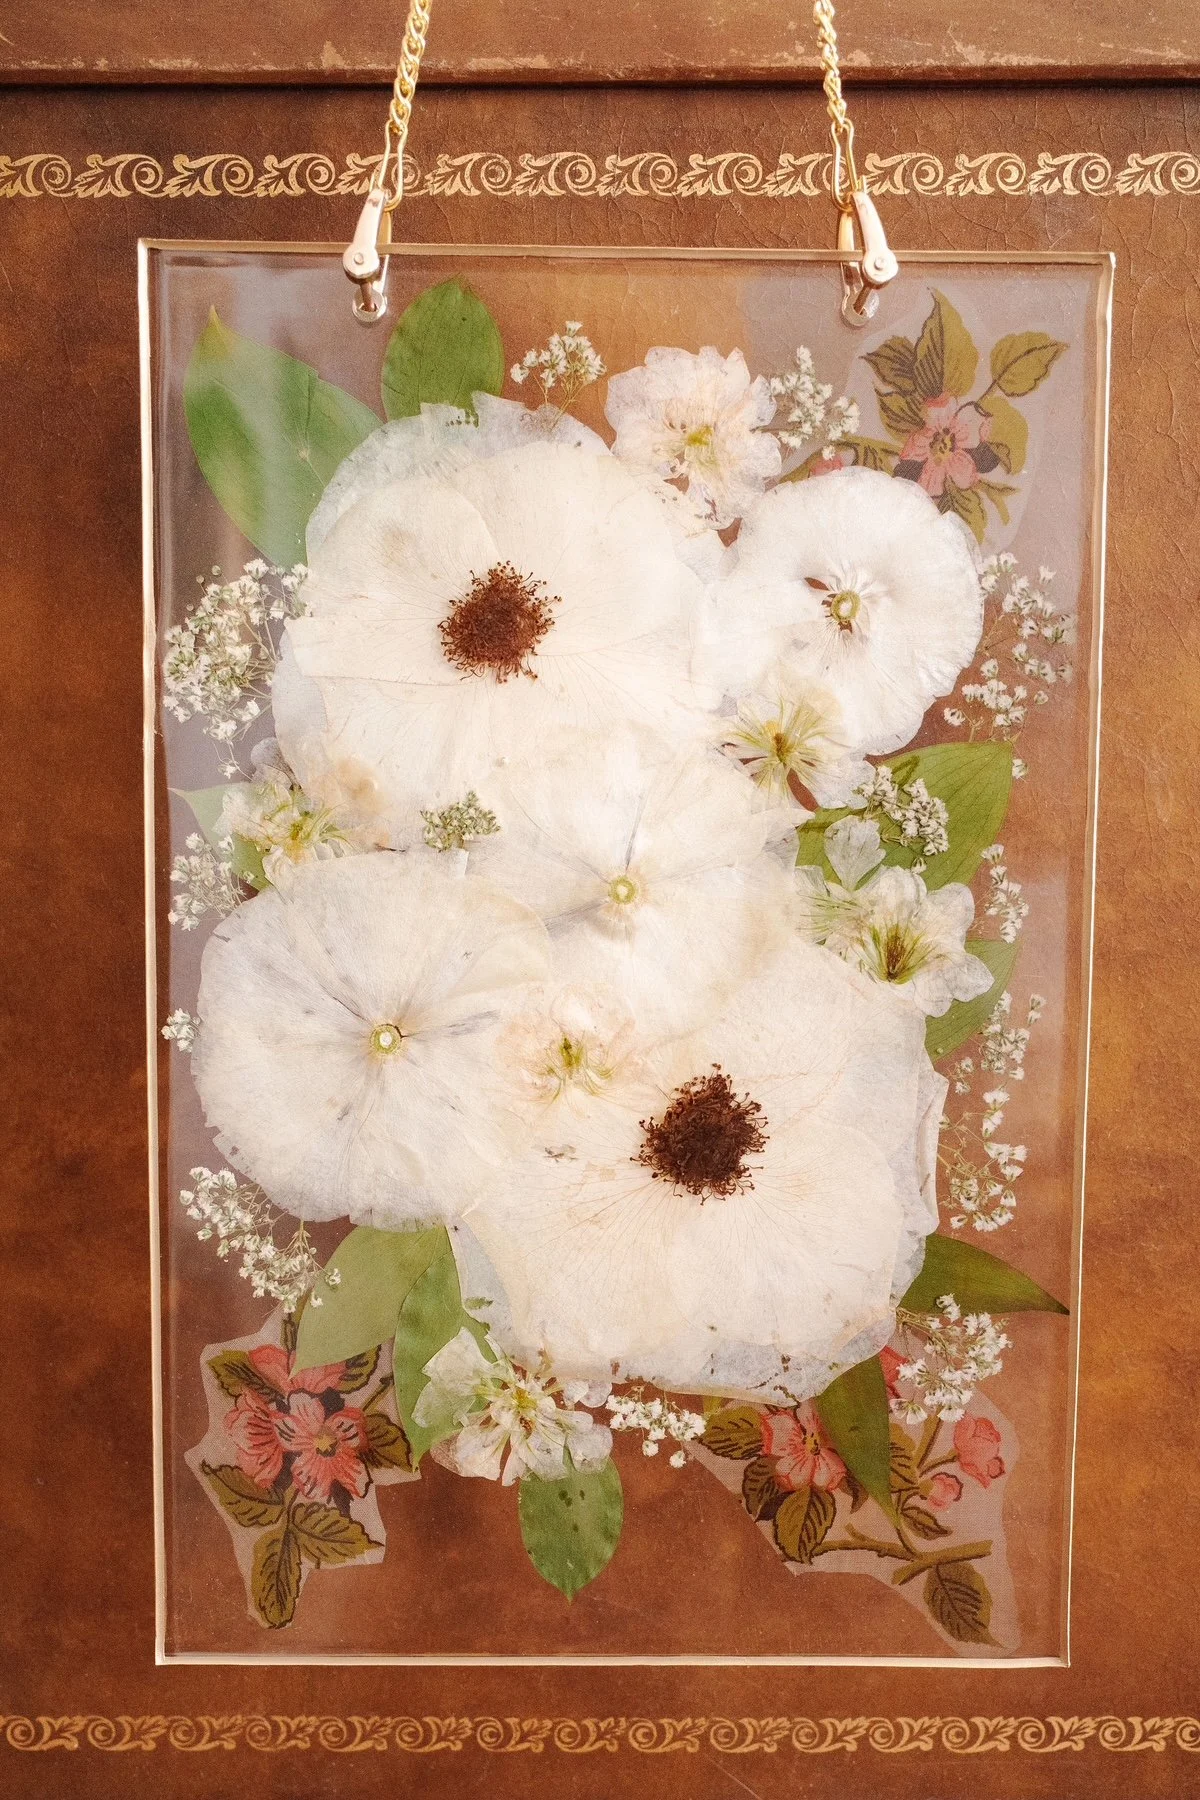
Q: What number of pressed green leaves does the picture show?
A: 10